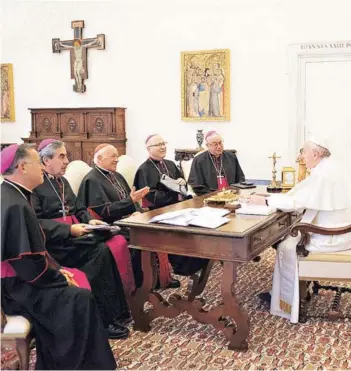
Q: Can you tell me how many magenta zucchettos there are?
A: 4